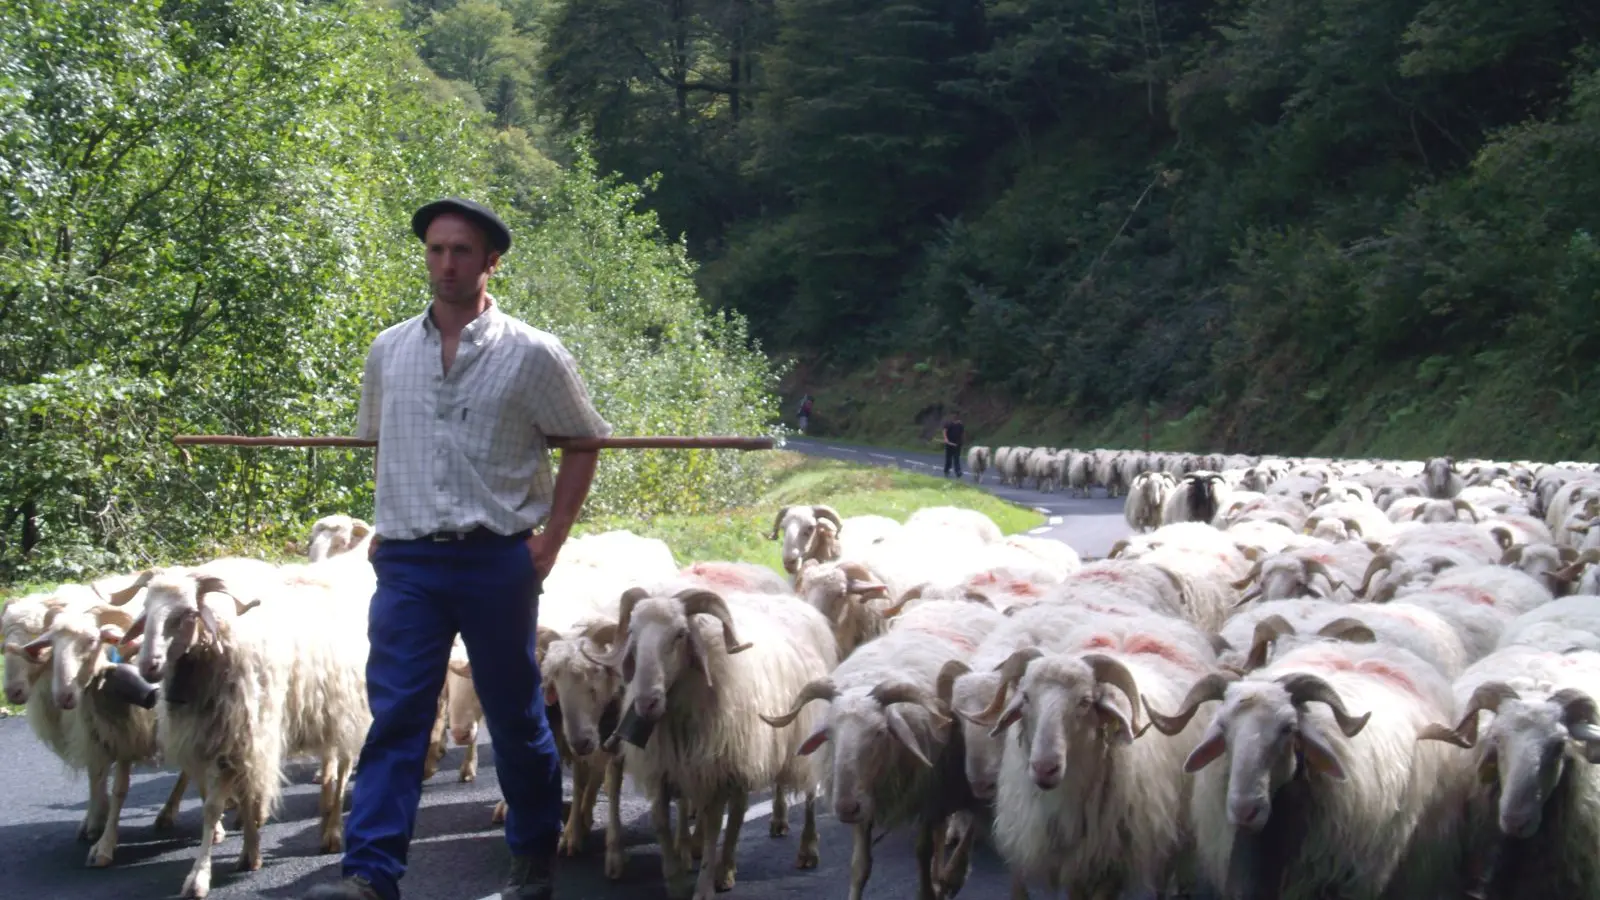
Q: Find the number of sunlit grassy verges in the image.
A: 1